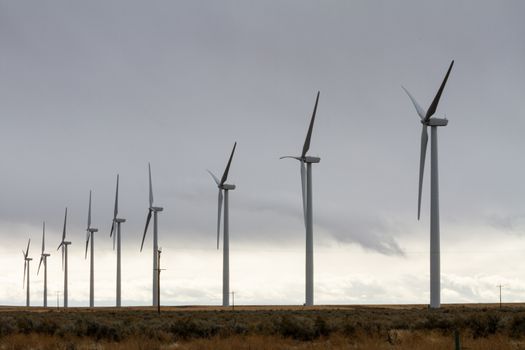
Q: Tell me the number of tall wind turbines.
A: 9